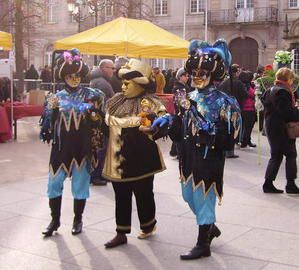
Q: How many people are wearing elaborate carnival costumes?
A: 3